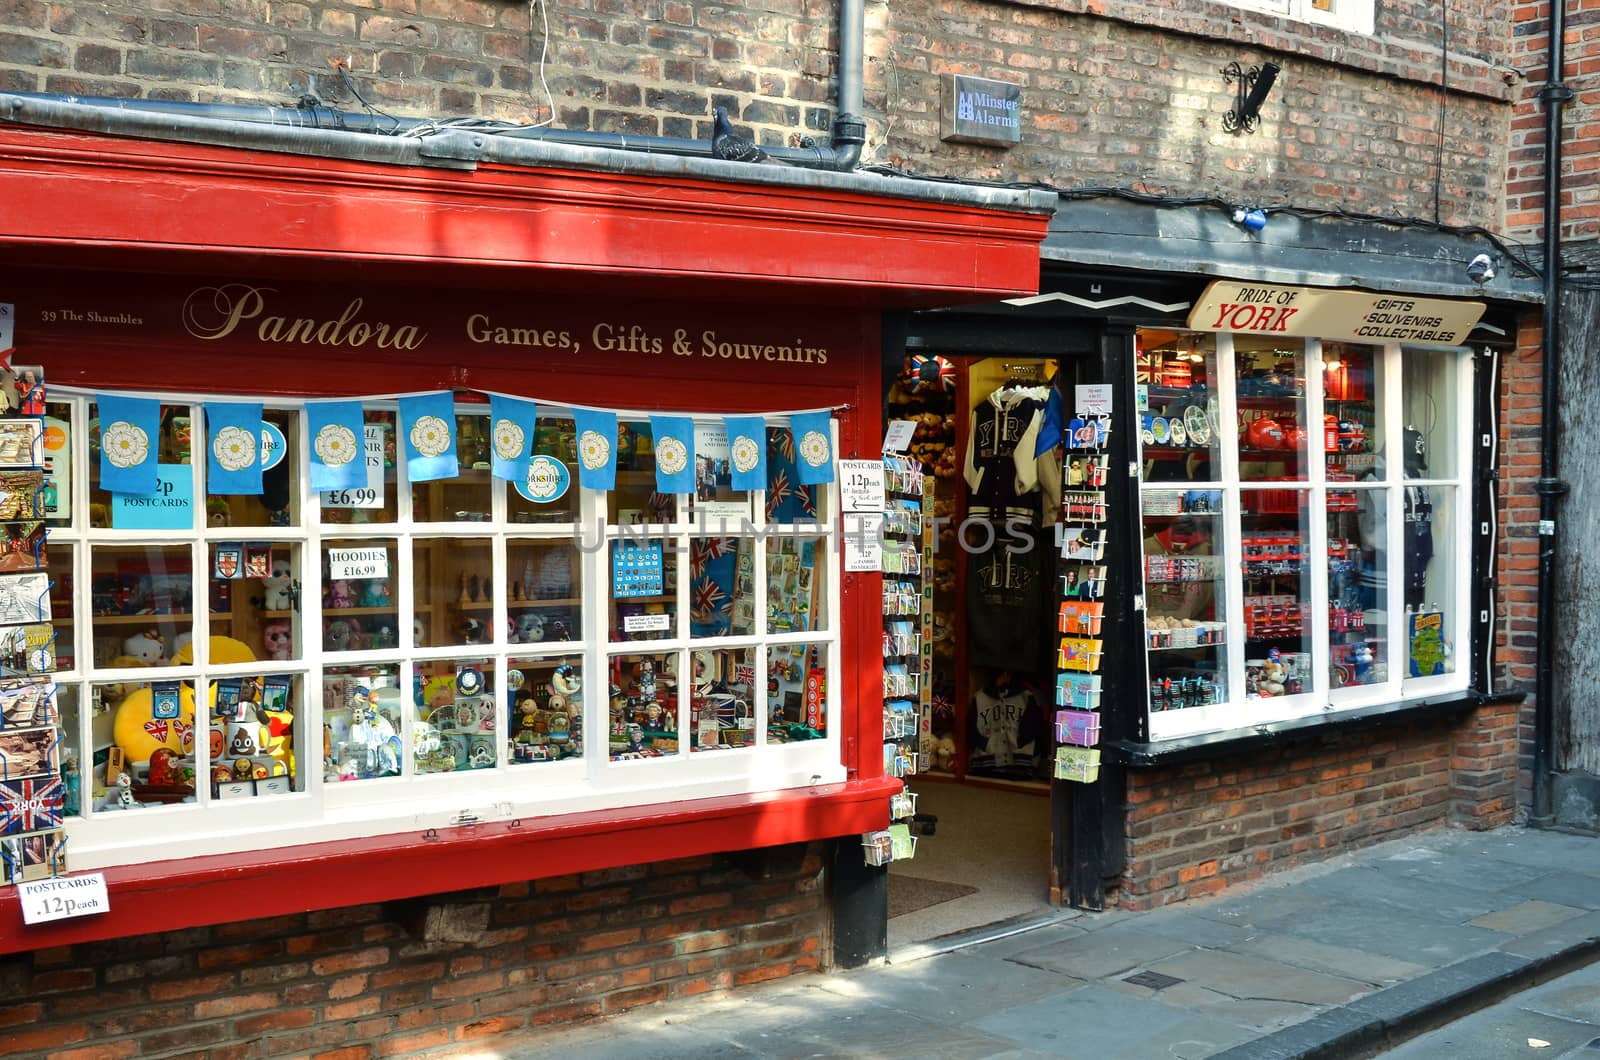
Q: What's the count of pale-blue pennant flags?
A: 9